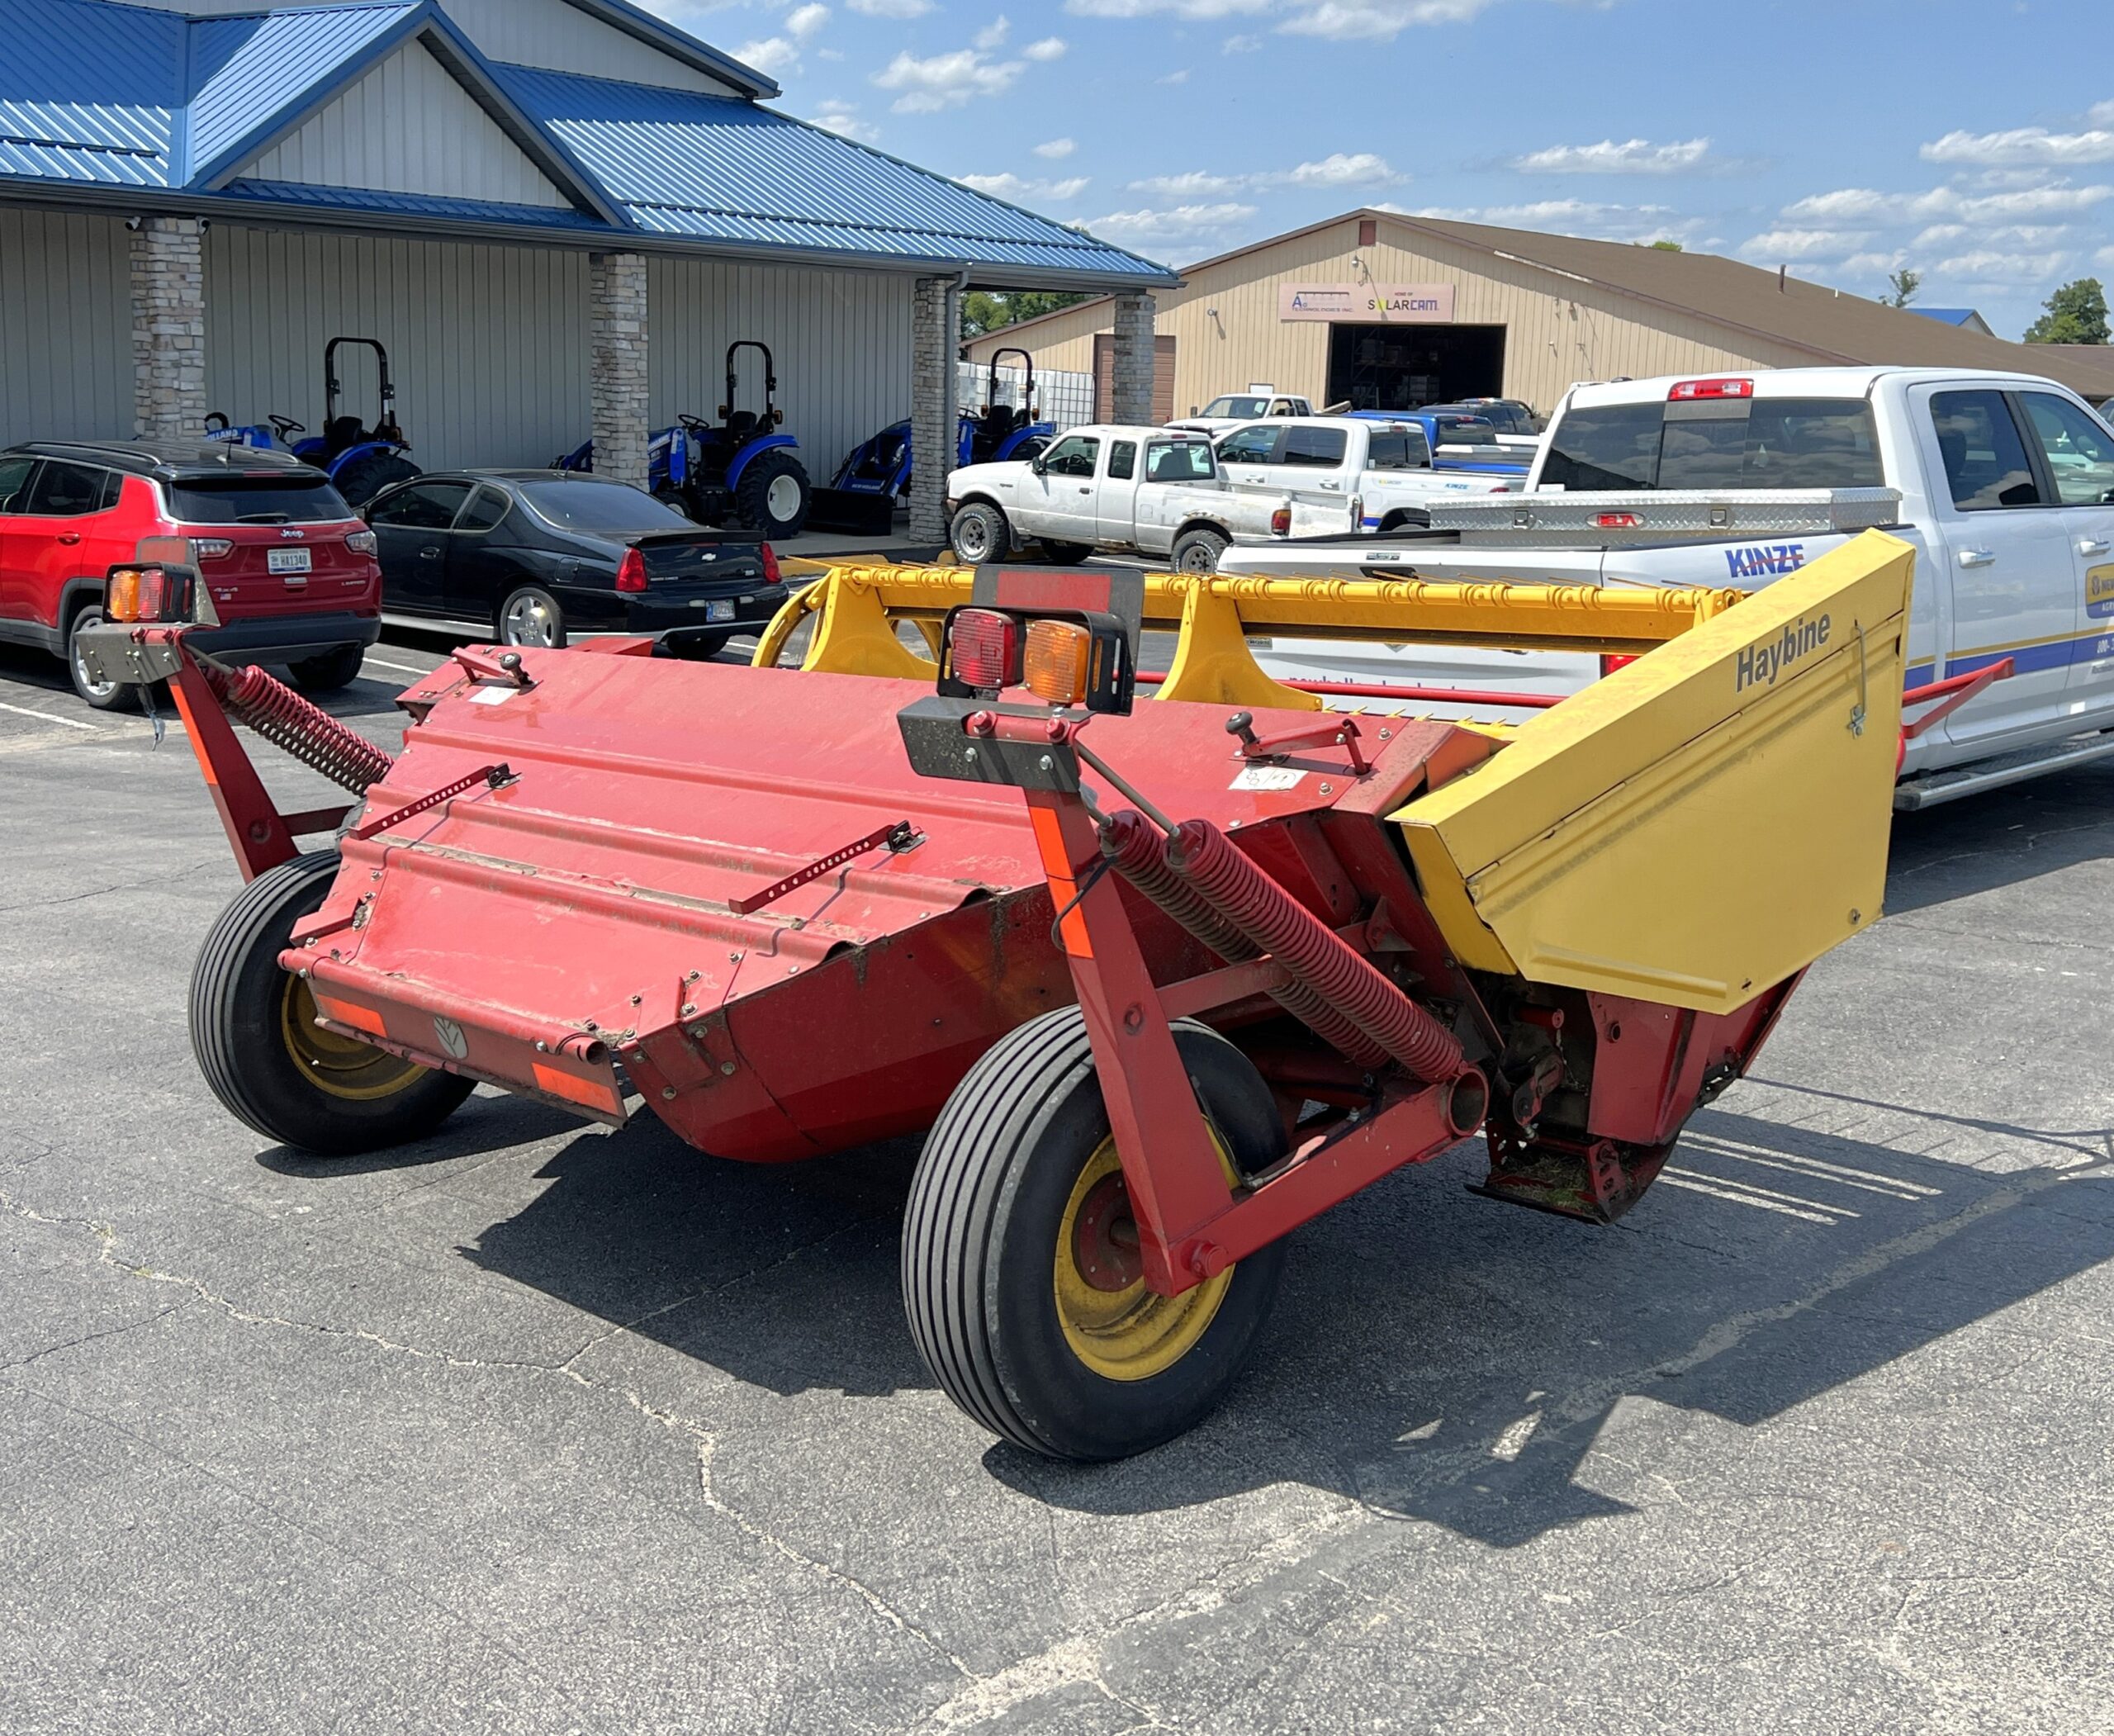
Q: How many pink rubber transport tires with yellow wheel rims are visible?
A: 0